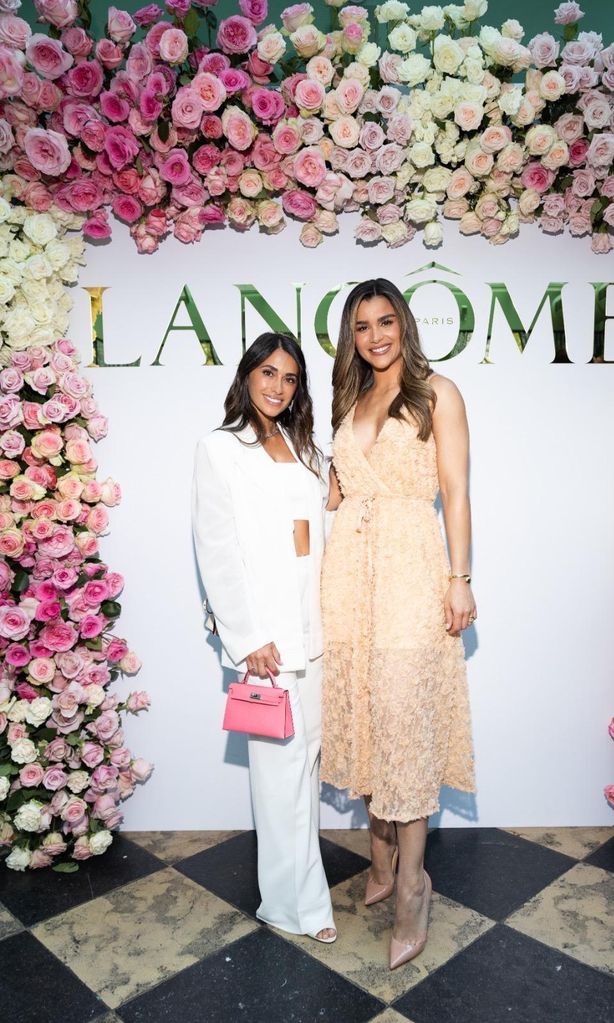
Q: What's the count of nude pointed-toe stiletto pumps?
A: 2